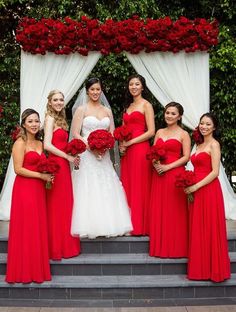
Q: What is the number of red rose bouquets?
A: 6